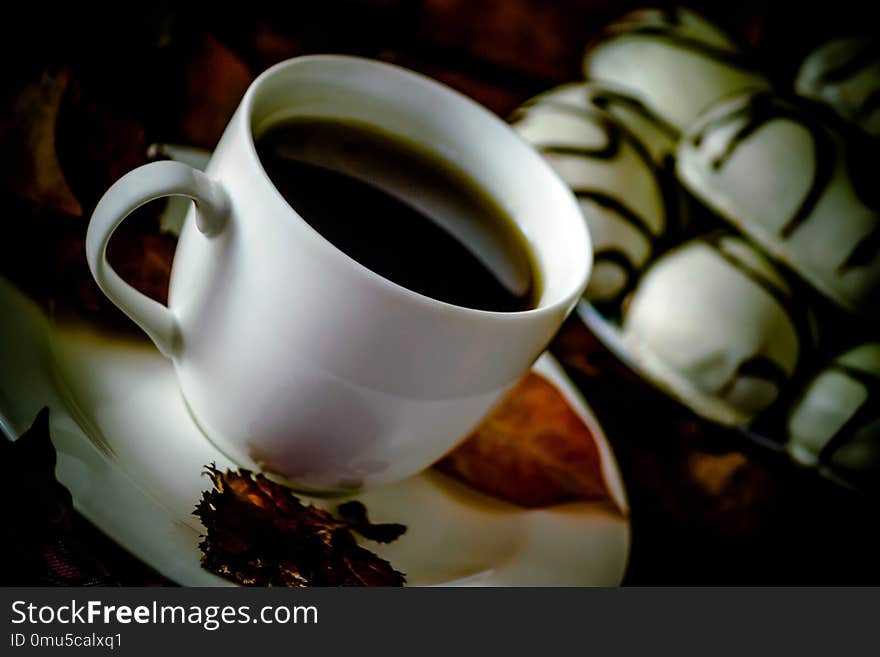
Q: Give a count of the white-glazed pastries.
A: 6